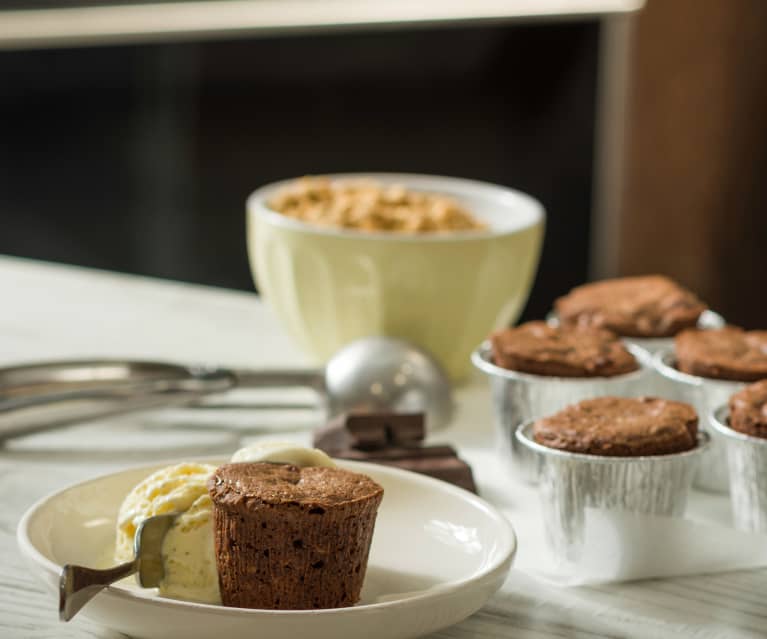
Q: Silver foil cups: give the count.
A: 5